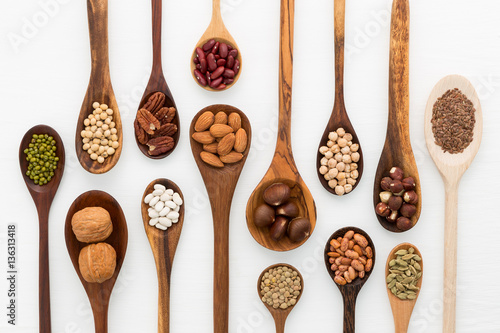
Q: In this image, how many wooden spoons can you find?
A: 14